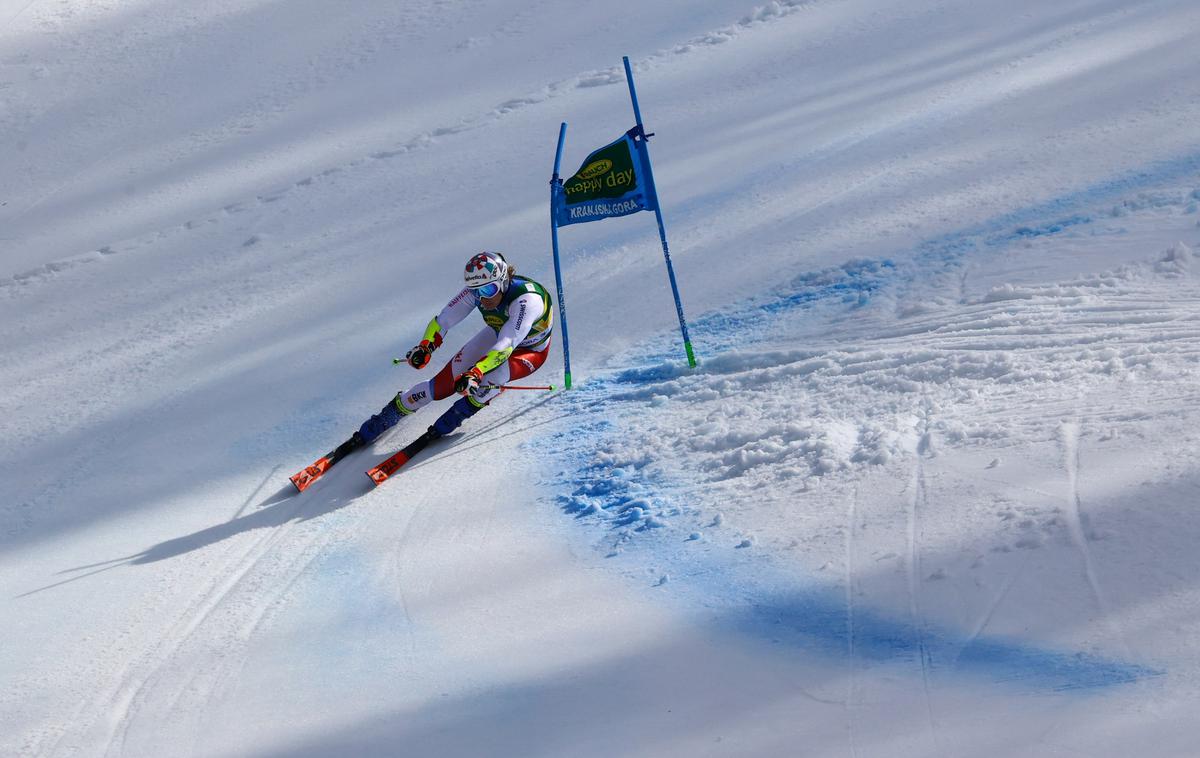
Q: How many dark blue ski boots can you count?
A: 2